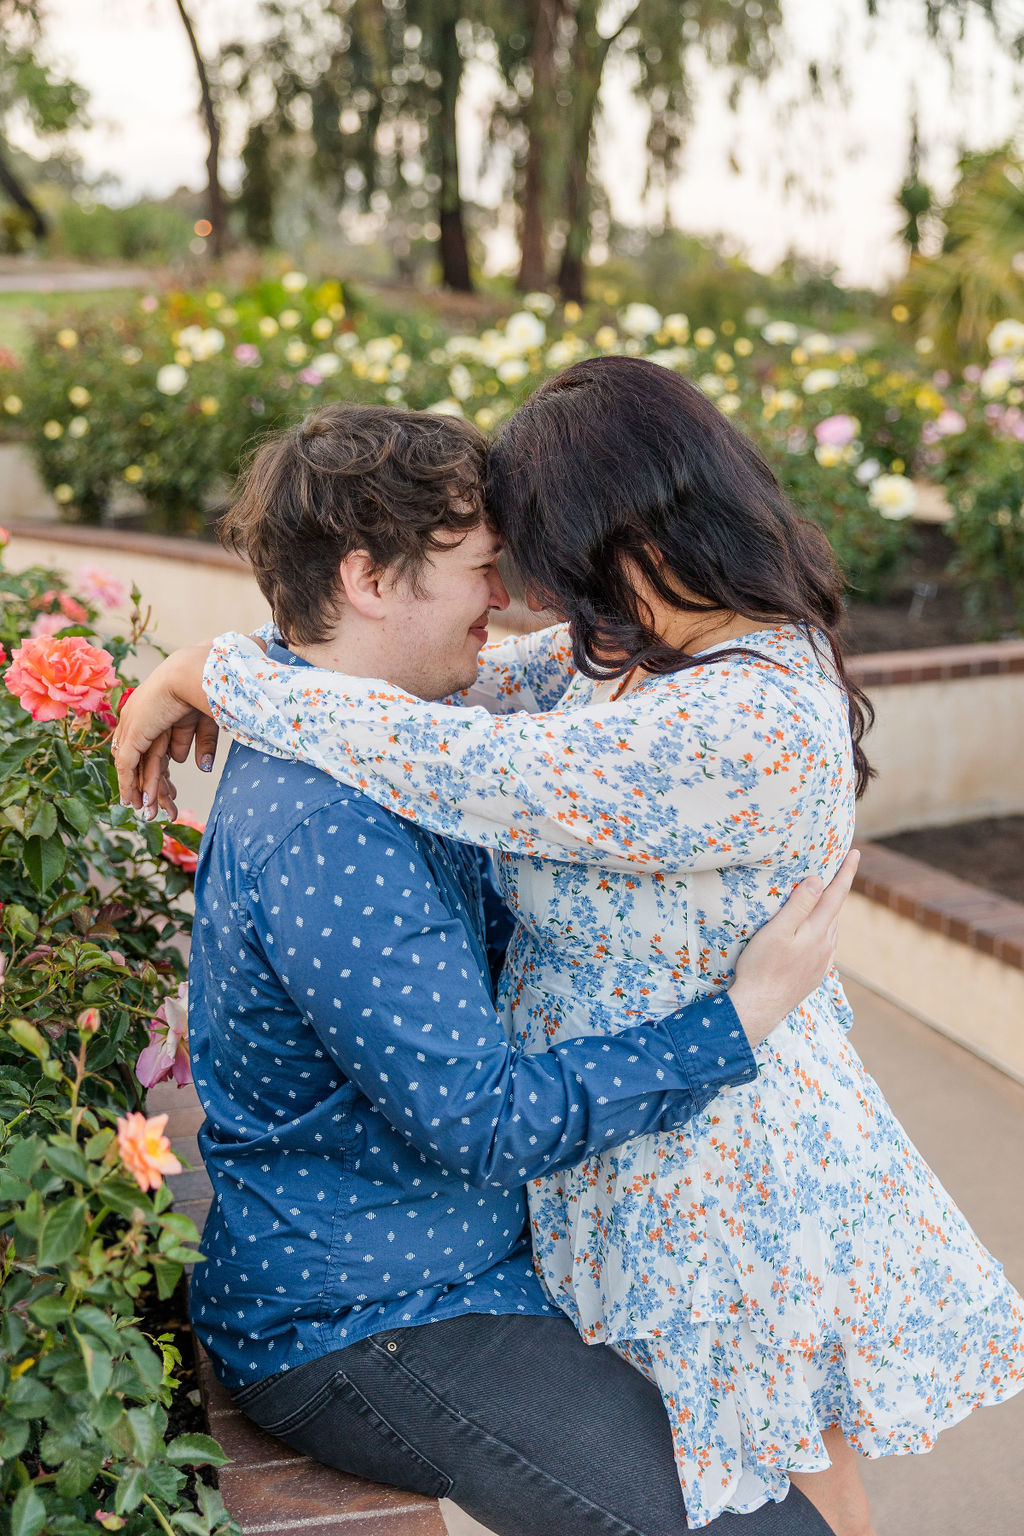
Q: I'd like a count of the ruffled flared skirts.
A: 1